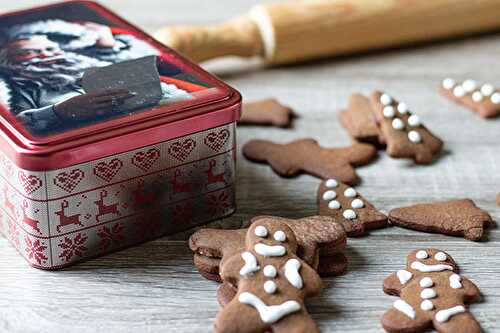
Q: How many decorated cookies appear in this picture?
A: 5